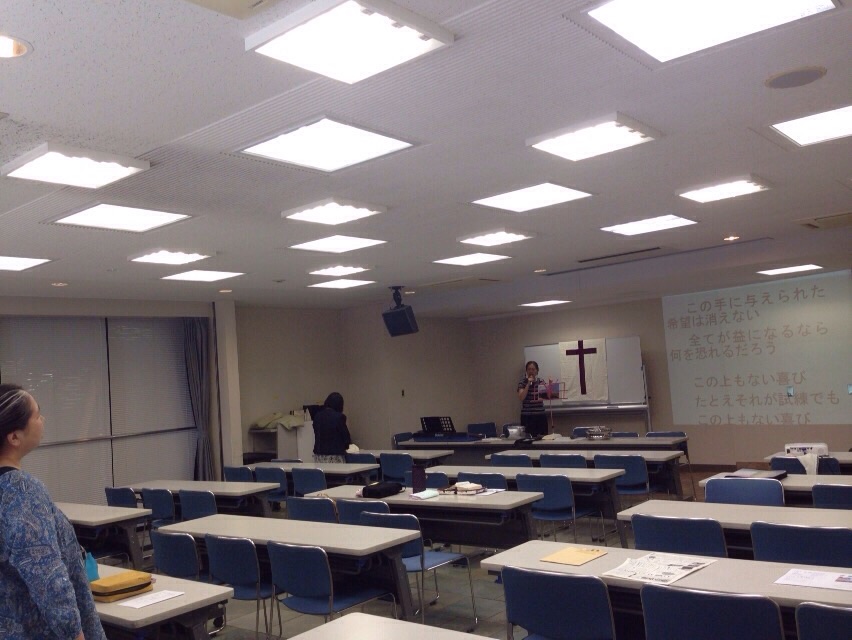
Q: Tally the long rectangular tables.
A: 15